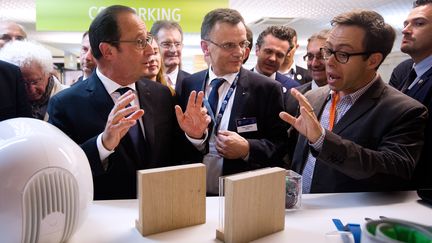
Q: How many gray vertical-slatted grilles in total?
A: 1